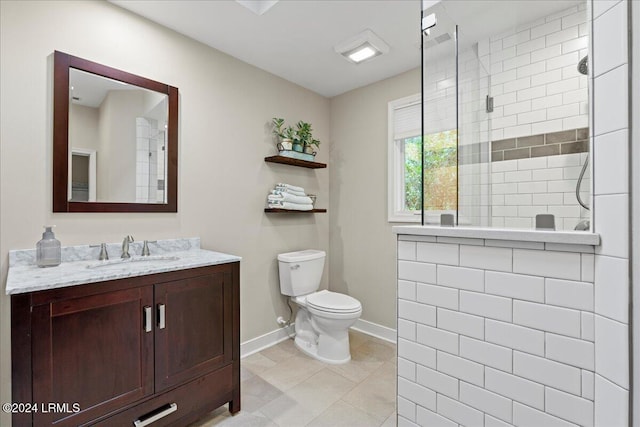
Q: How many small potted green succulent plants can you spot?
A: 3